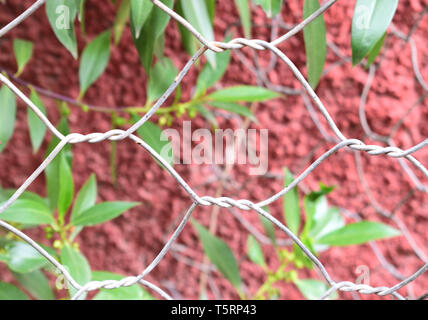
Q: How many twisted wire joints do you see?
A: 6